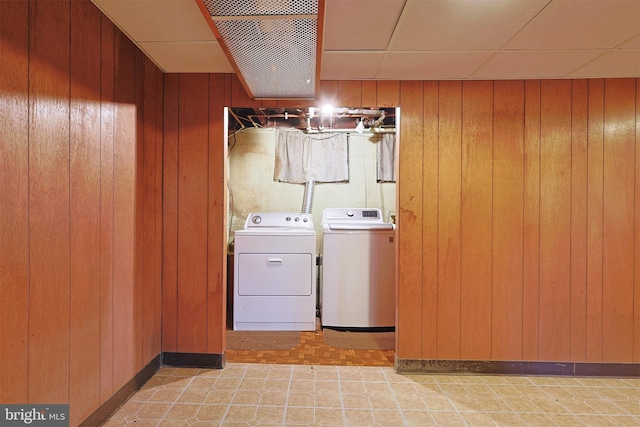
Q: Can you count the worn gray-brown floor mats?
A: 2